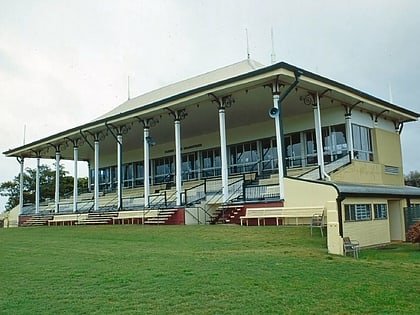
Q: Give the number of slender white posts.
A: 12